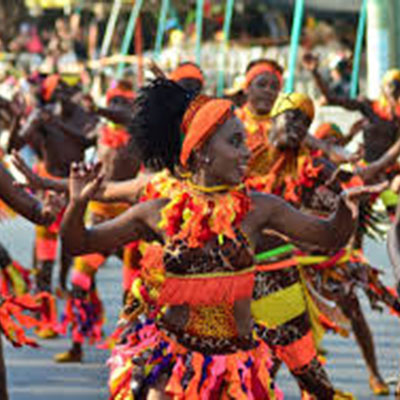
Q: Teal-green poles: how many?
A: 6